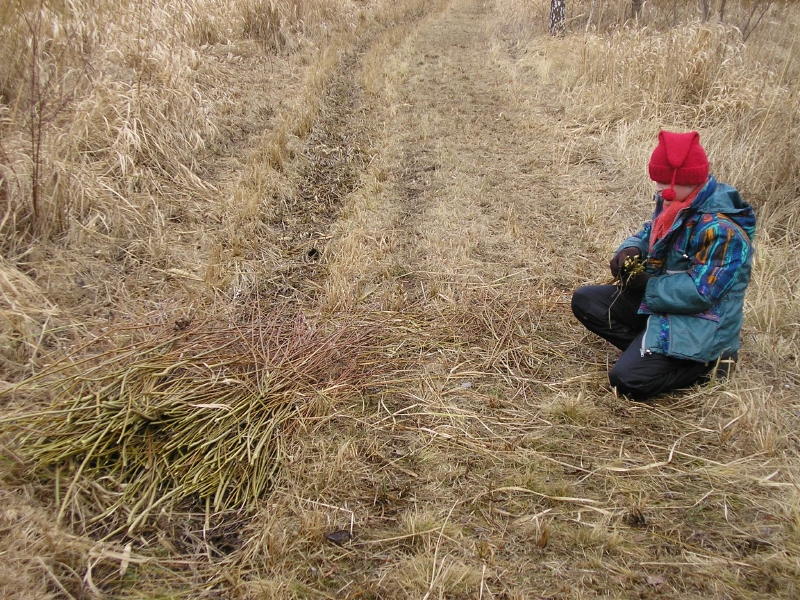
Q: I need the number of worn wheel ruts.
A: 2